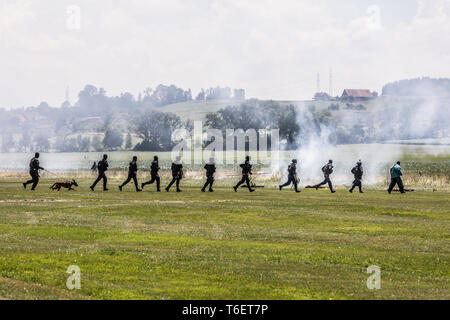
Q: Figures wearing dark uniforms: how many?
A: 10